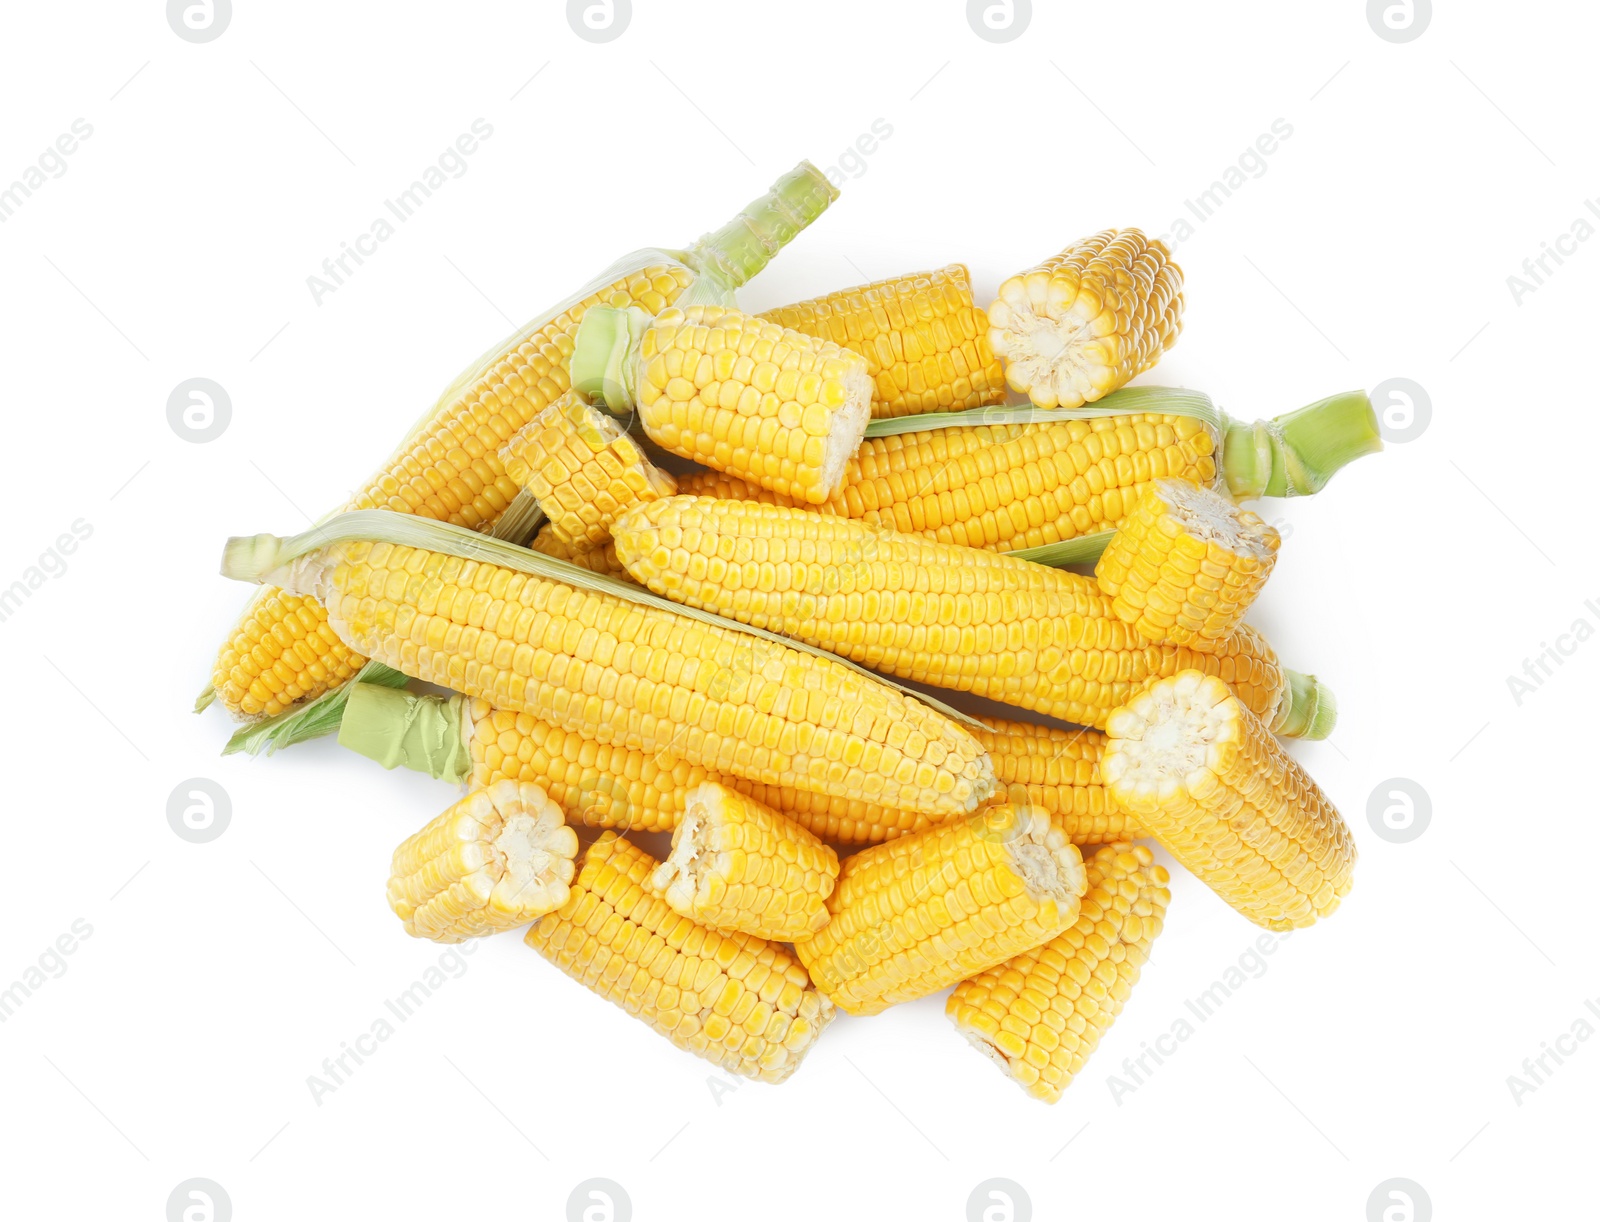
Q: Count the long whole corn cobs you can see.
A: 5